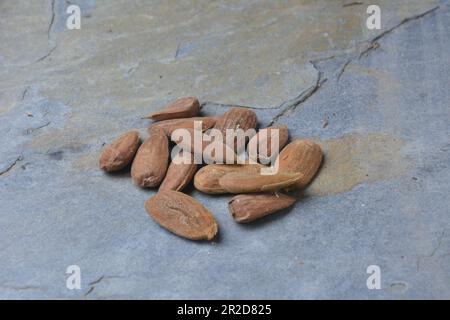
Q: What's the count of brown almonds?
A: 13